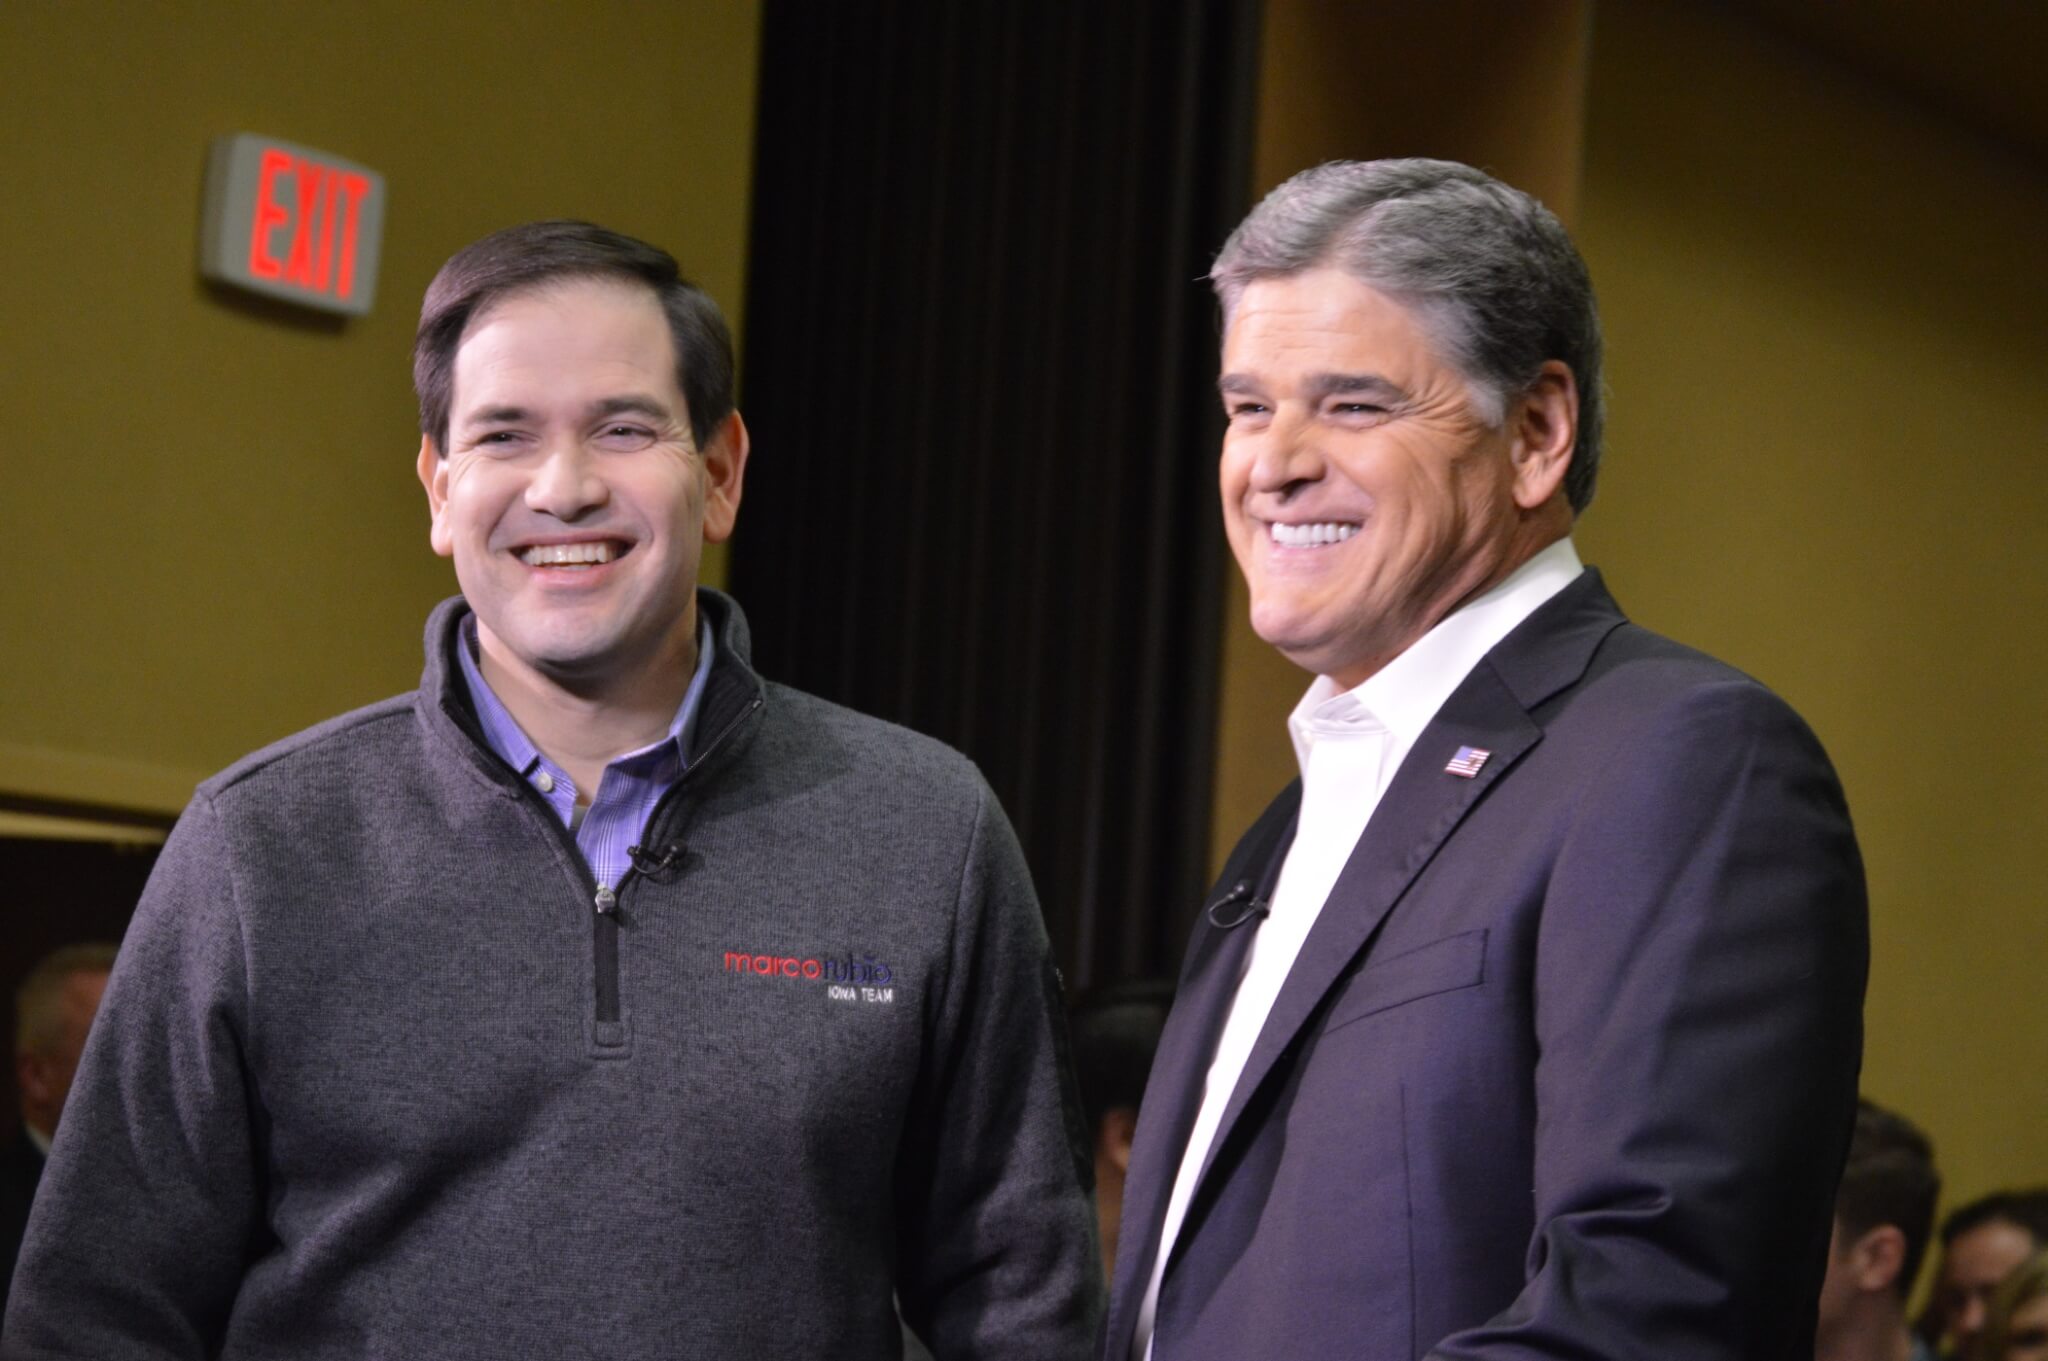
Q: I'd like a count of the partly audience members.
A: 5